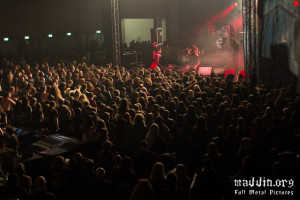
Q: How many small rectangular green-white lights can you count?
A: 5